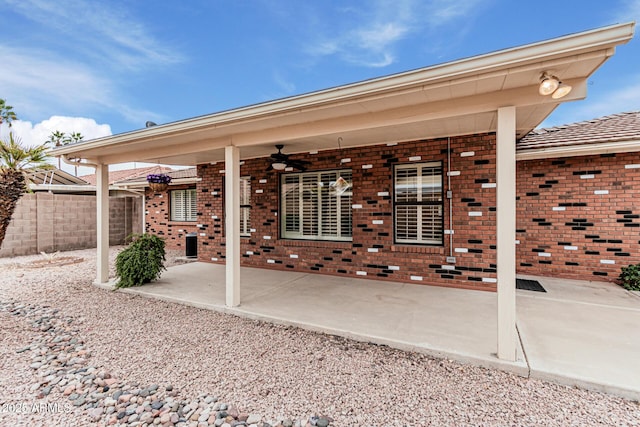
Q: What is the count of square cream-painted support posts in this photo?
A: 3